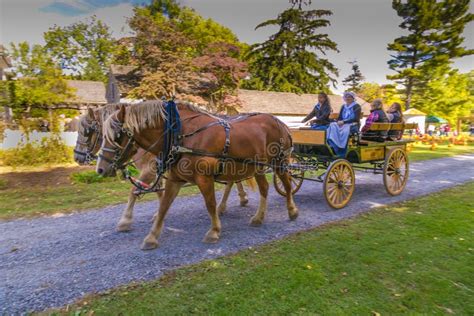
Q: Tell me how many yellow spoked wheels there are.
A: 3